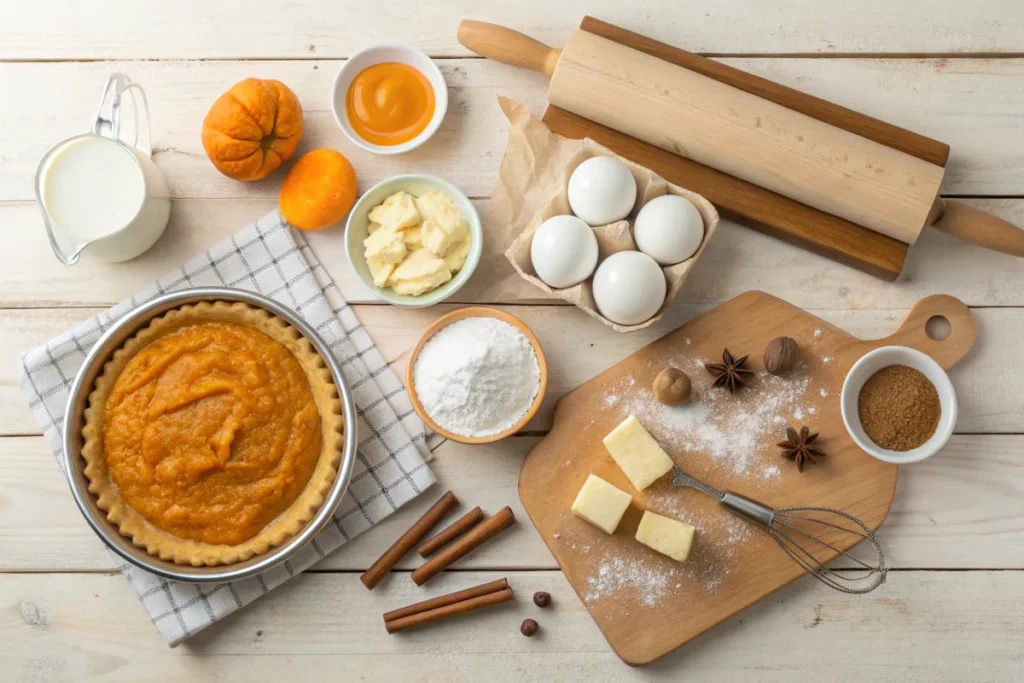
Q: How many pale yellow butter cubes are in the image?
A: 3